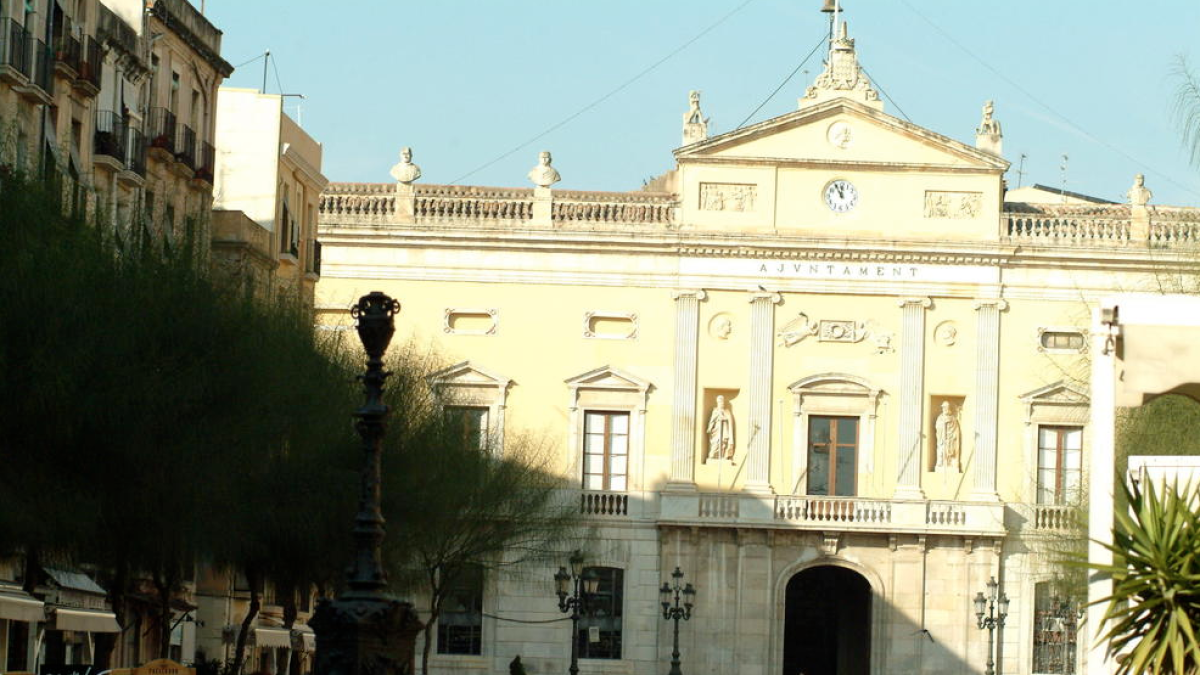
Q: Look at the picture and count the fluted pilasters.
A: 4